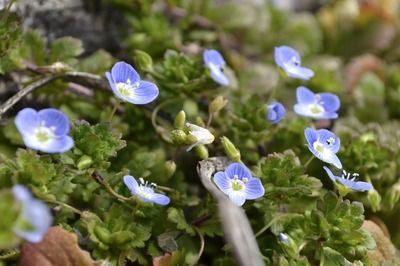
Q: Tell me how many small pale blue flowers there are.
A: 11